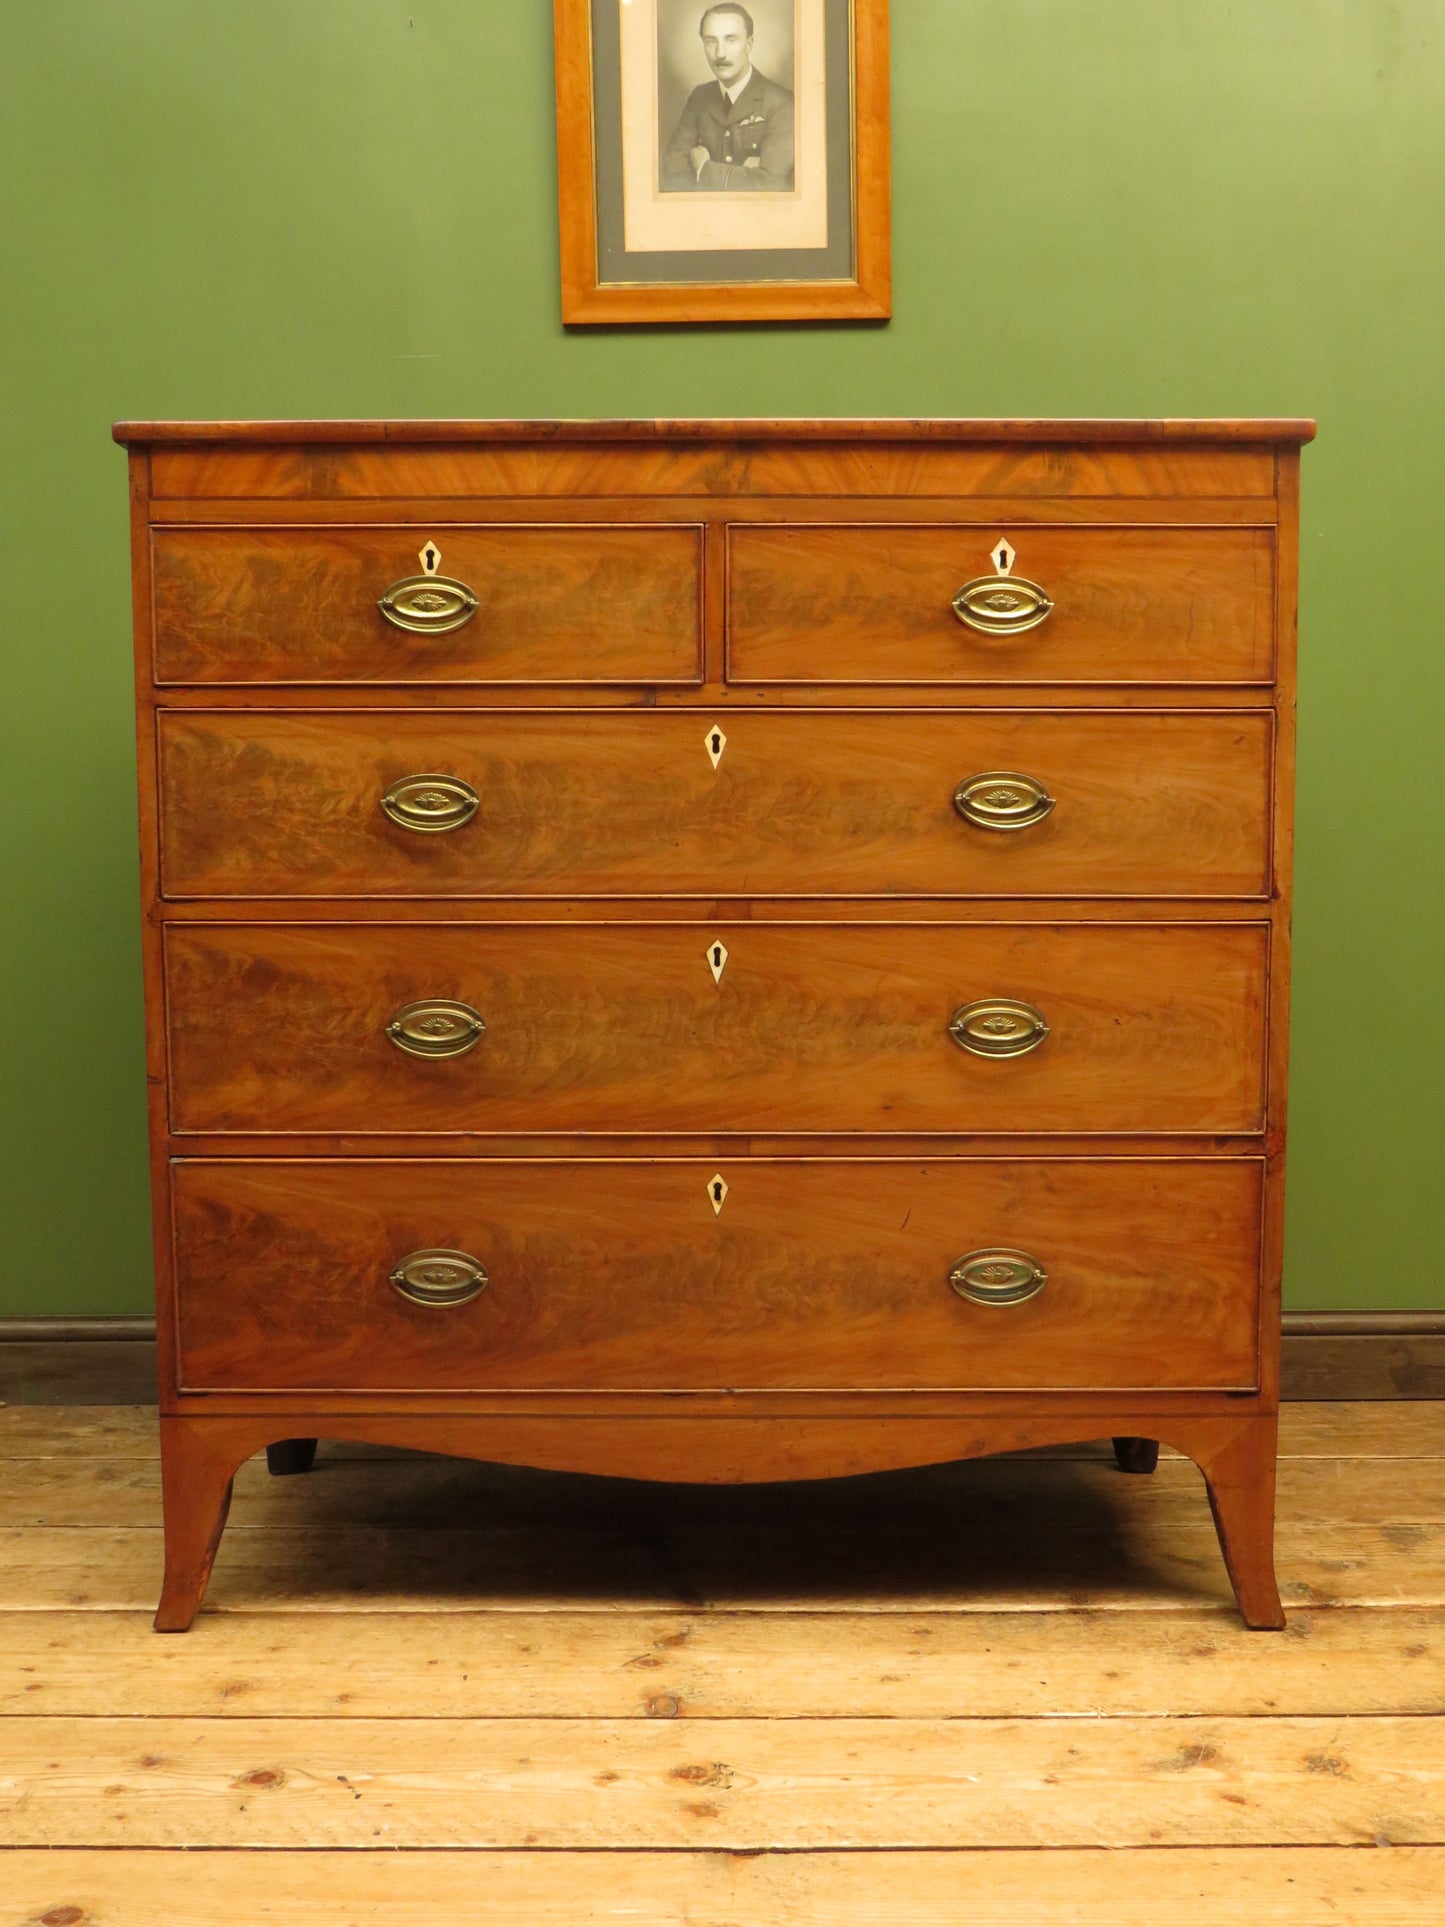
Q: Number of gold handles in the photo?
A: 8